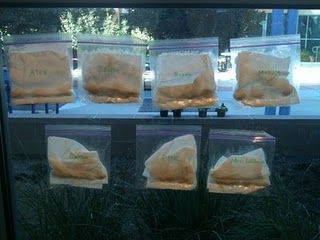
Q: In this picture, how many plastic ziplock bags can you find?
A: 7